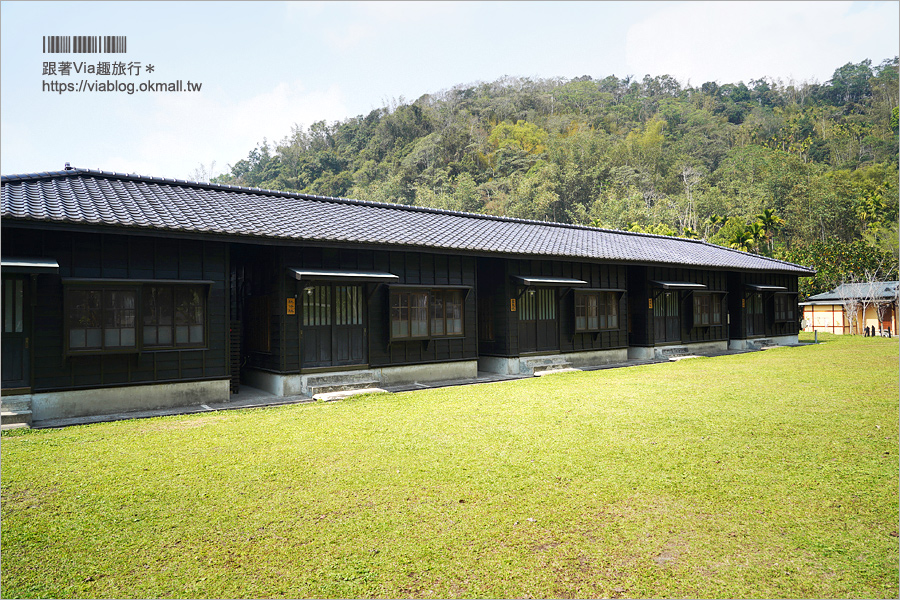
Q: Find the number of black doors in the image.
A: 5